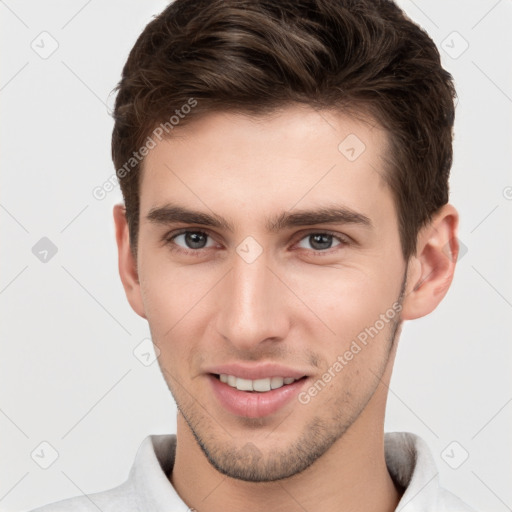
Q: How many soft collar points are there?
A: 2